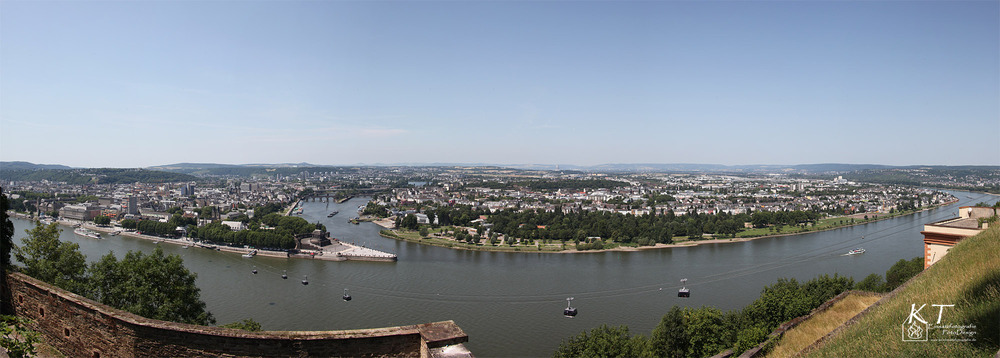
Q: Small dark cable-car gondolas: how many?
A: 6